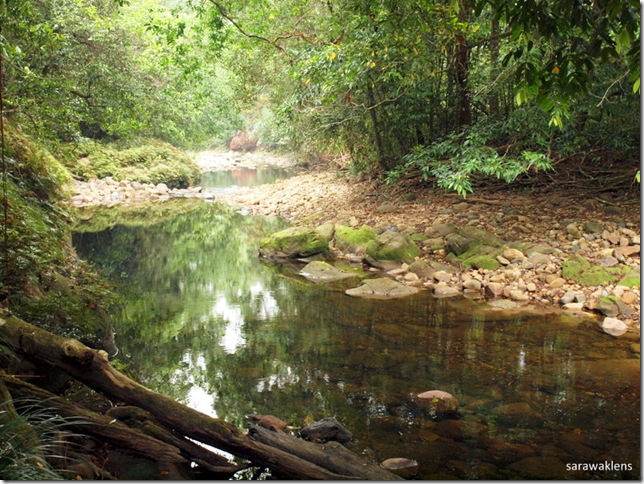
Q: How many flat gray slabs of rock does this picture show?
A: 2